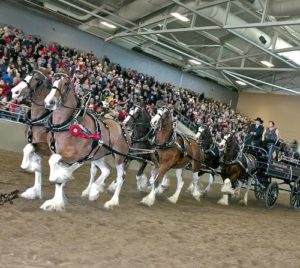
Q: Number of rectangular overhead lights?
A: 5